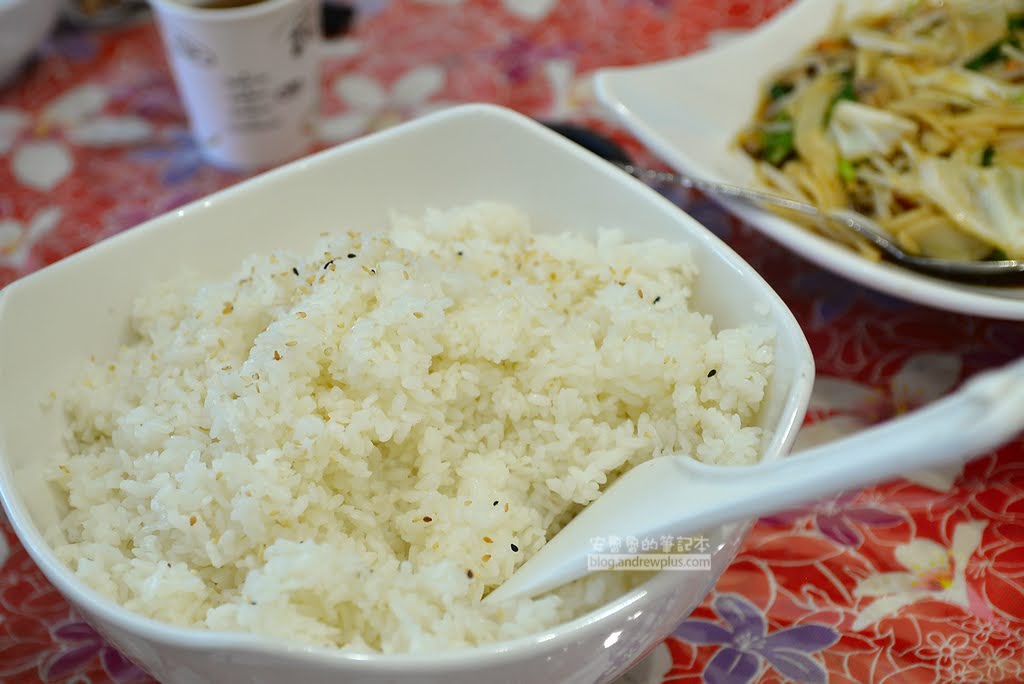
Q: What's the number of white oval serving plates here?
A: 1